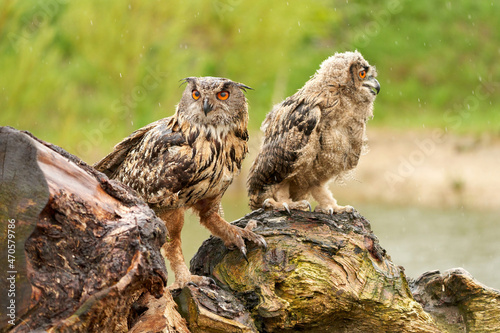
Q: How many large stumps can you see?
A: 2